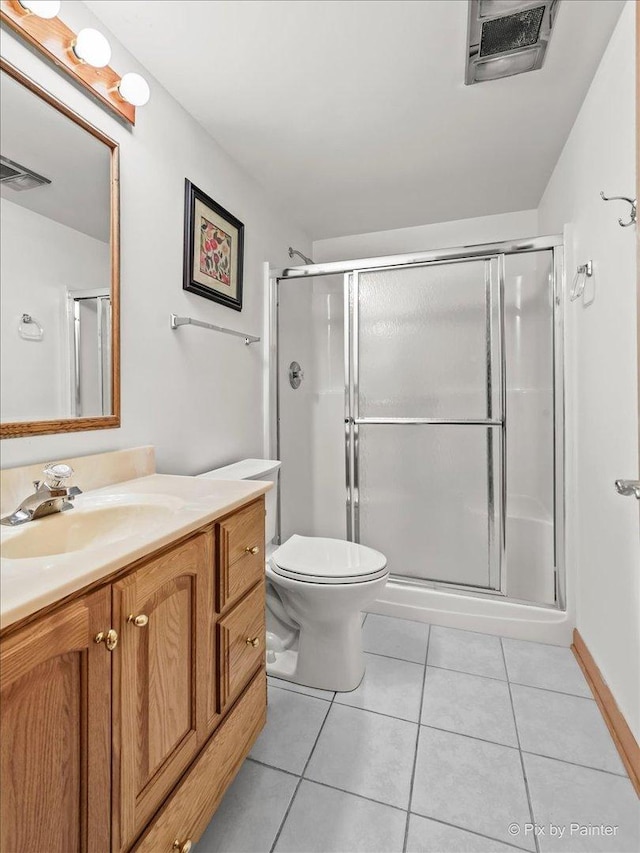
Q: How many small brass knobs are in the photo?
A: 5